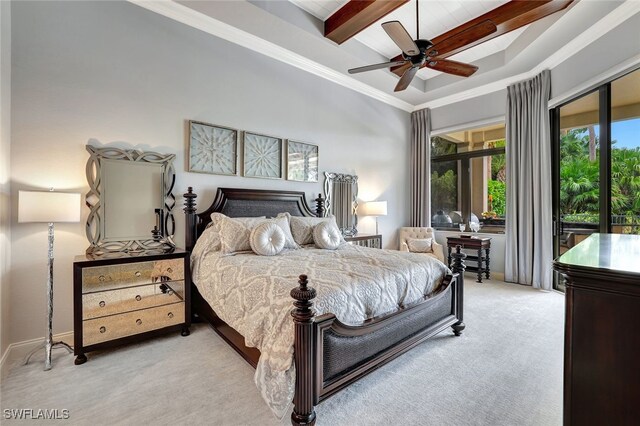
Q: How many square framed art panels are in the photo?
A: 3